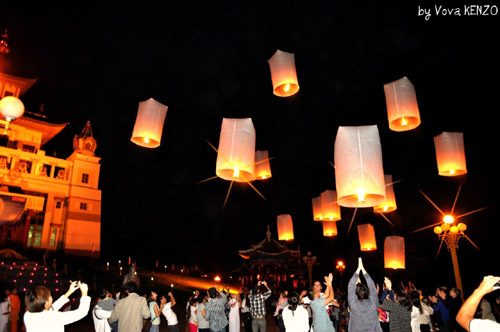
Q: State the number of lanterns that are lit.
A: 14